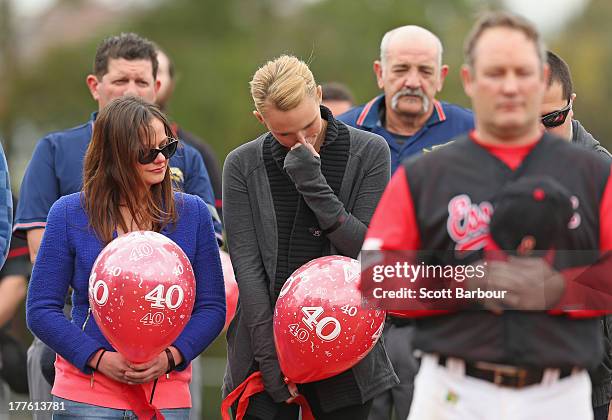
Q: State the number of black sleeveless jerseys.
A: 1